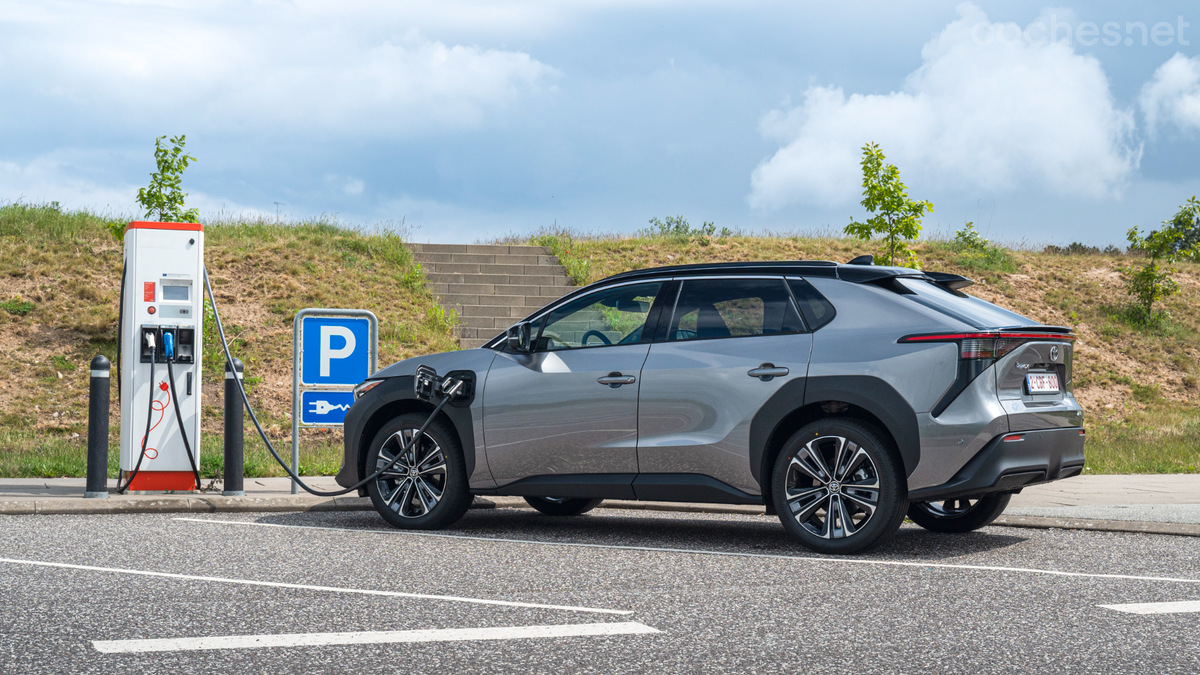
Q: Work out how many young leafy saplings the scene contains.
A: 3